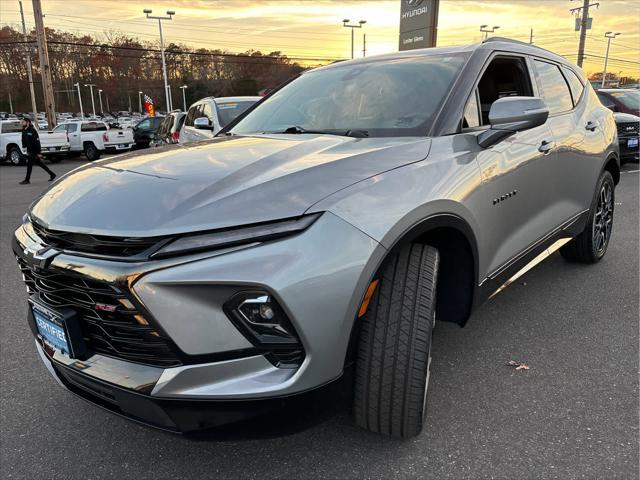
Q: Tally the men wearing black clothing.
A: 1